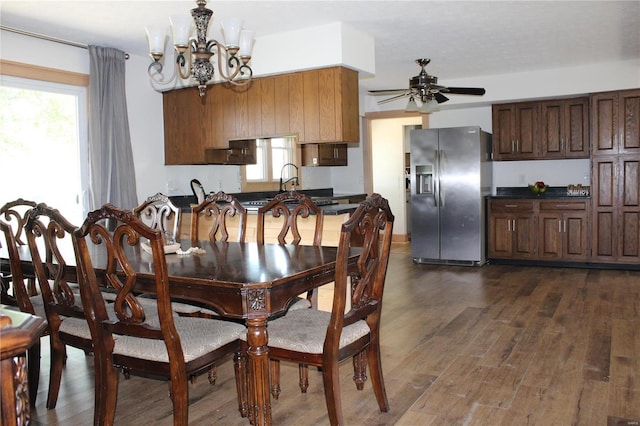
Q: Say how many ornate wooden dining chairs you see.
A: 8